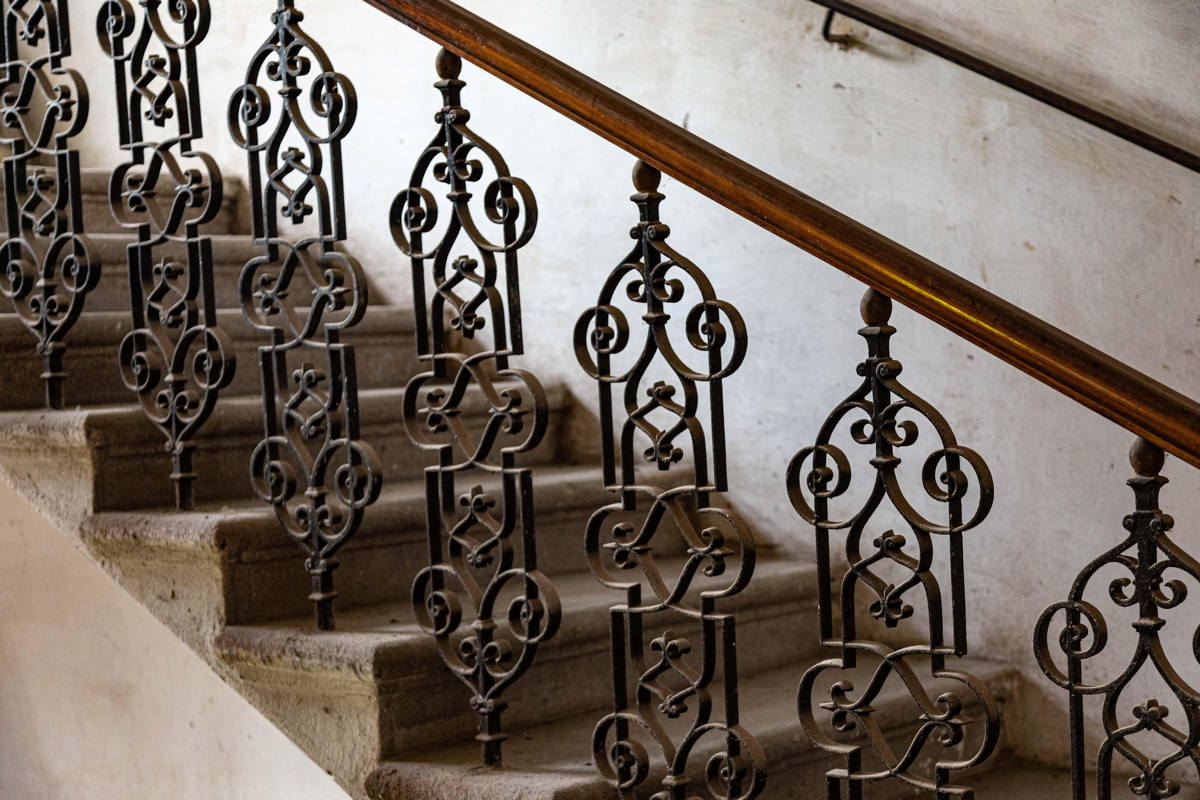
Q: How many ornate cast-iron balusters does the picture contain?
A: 7